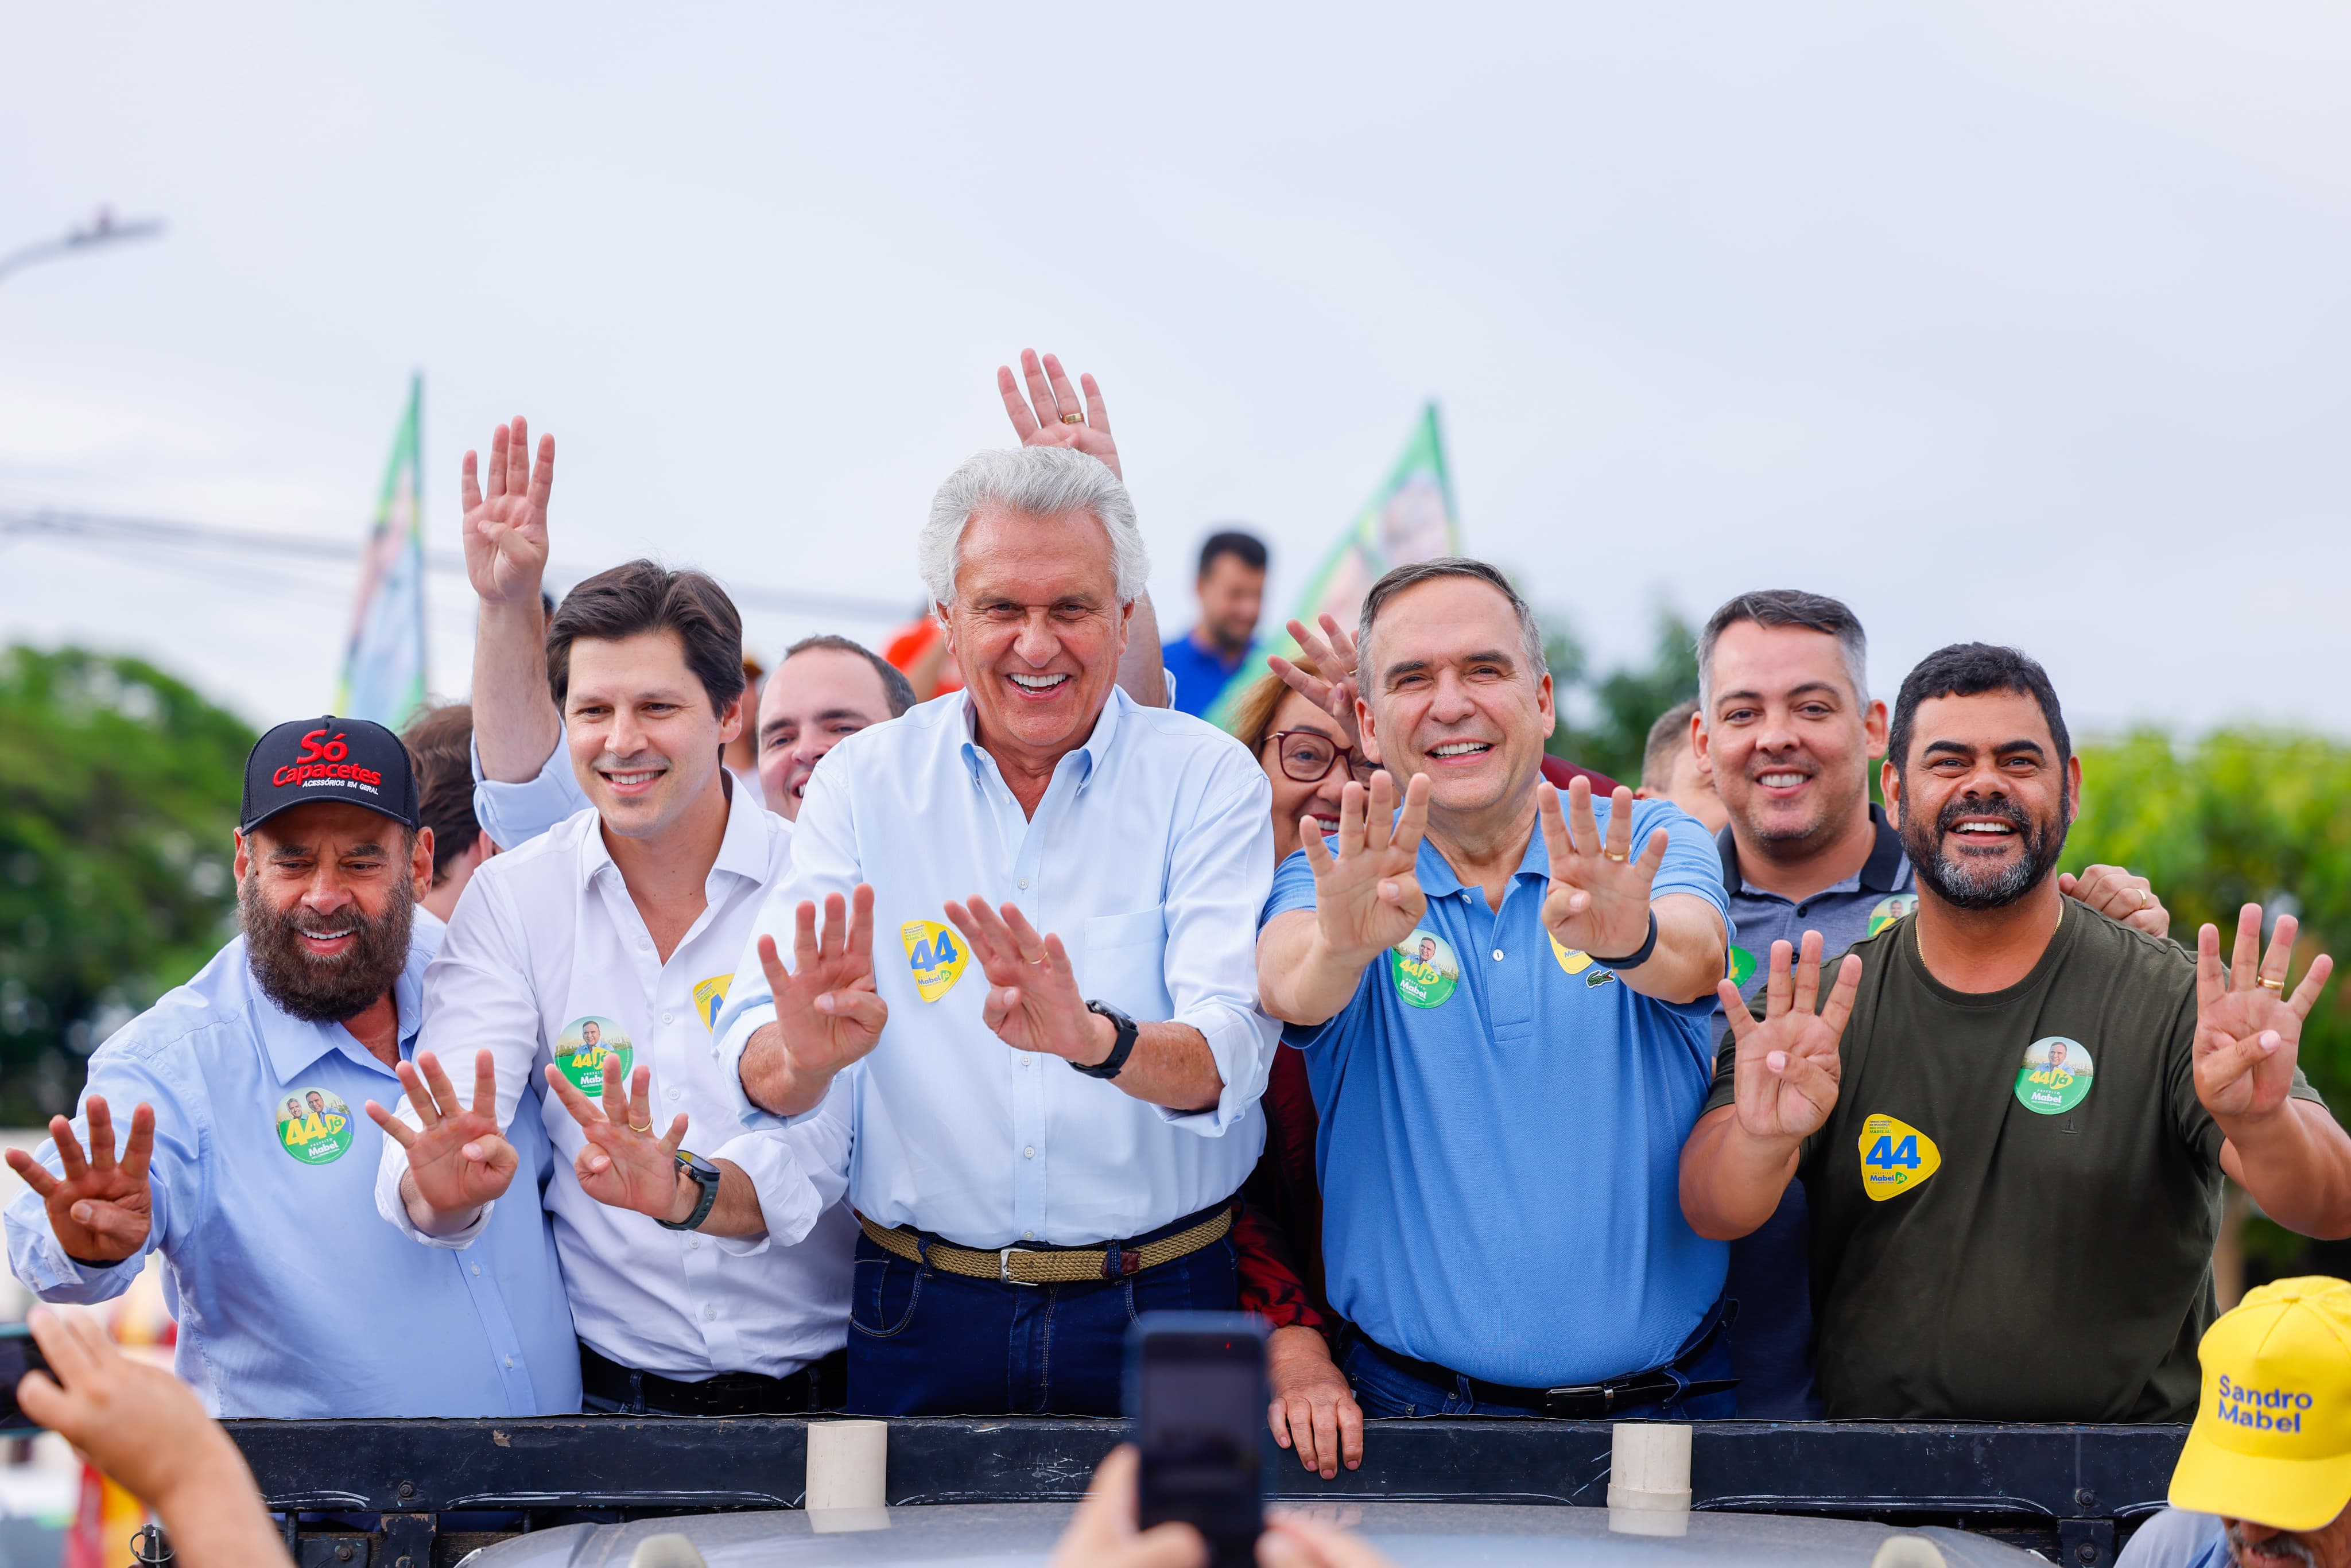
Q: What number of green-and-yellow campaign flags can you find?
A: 2